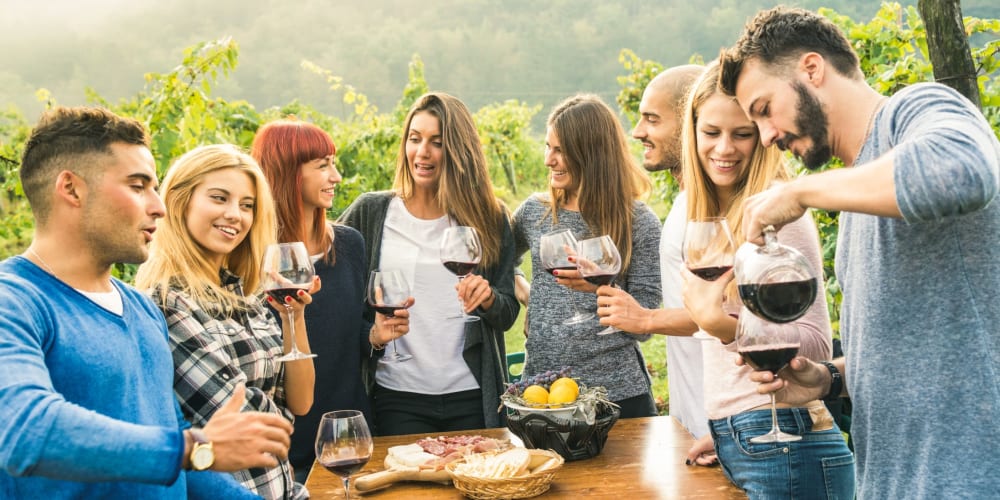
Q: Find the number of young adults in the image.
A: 8